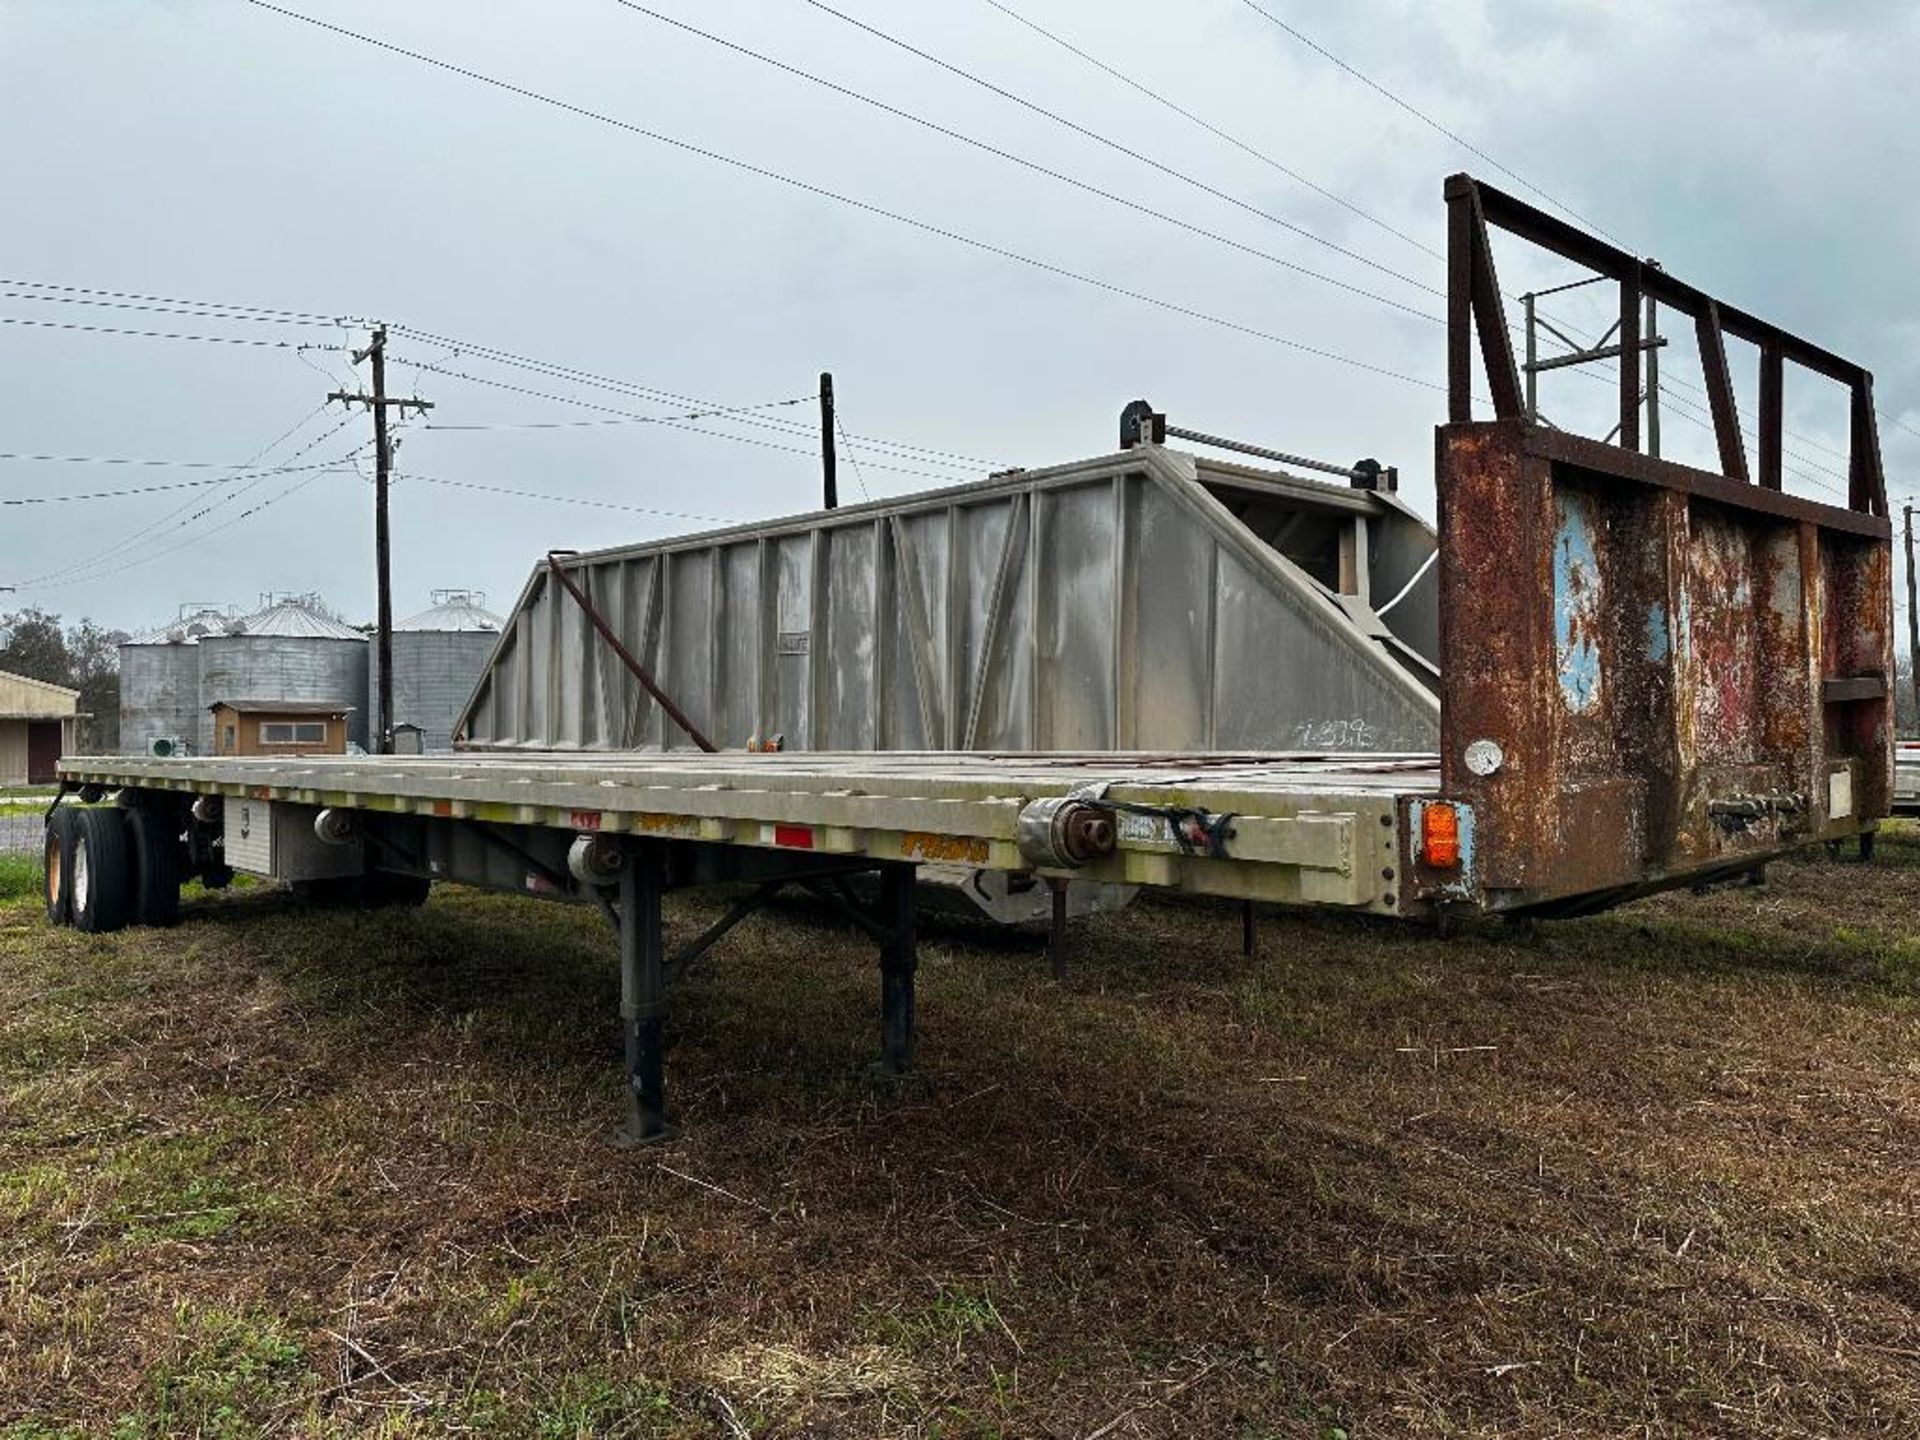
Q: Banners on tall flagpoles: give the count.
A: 0